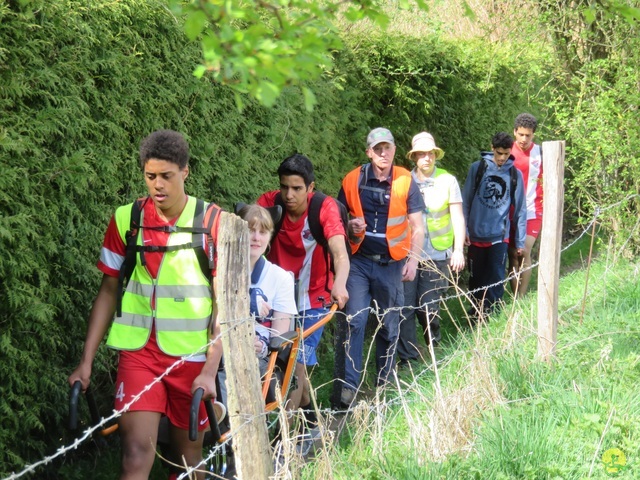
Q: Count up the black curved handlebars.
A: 2